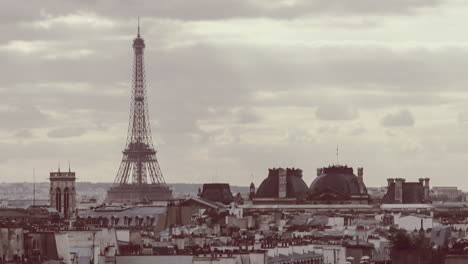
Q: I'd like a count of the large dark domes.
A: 2